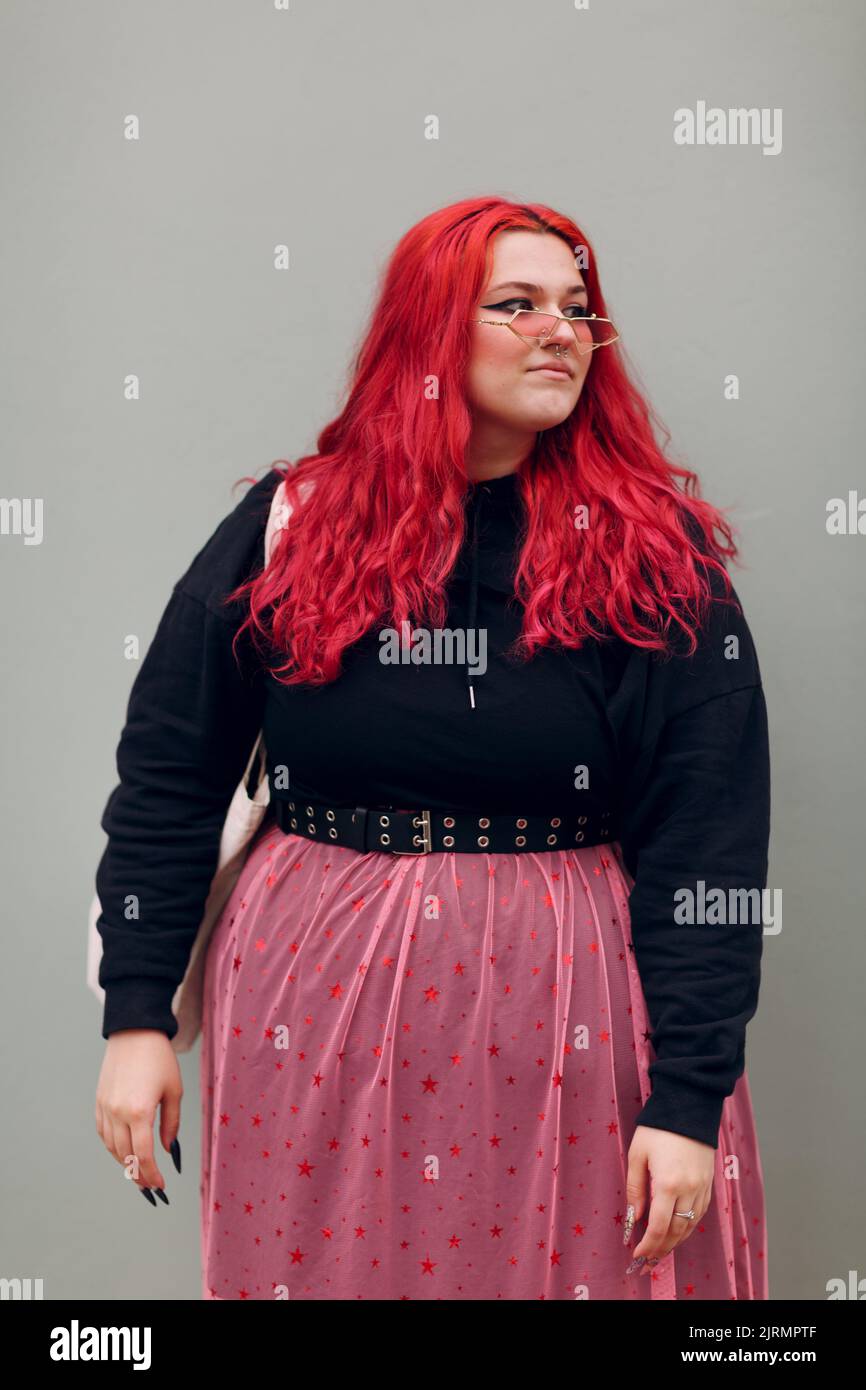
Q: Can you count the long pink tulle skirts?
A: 1